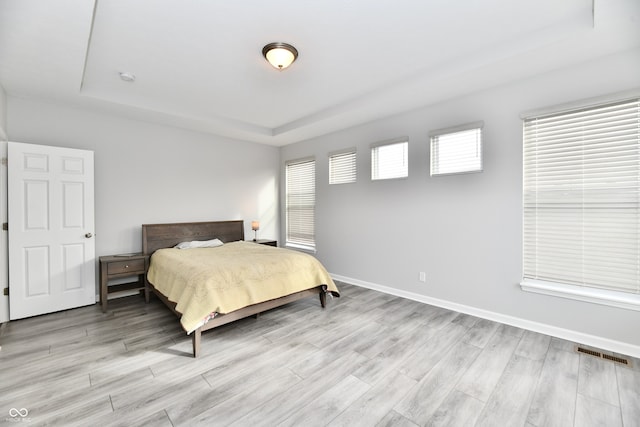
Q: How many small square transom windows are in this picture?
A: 3